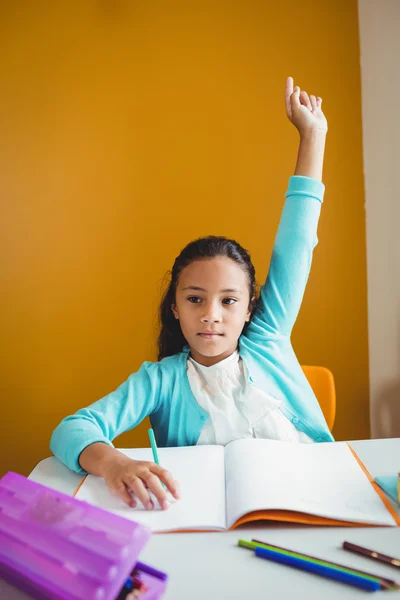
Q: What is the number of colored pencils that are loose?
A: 4